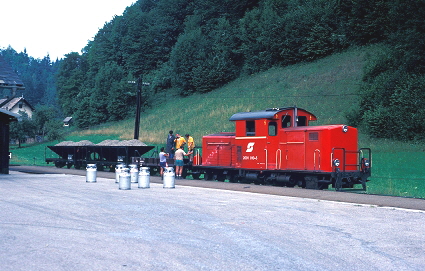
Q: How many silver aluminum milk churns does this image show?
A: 6